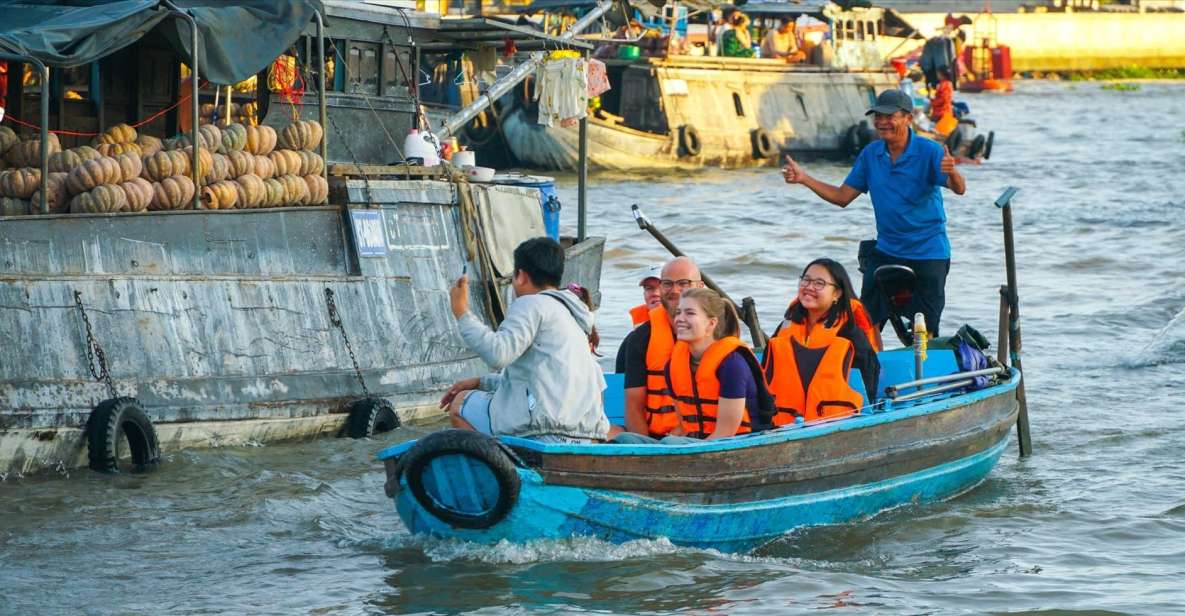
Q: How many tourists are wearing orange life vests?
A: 4